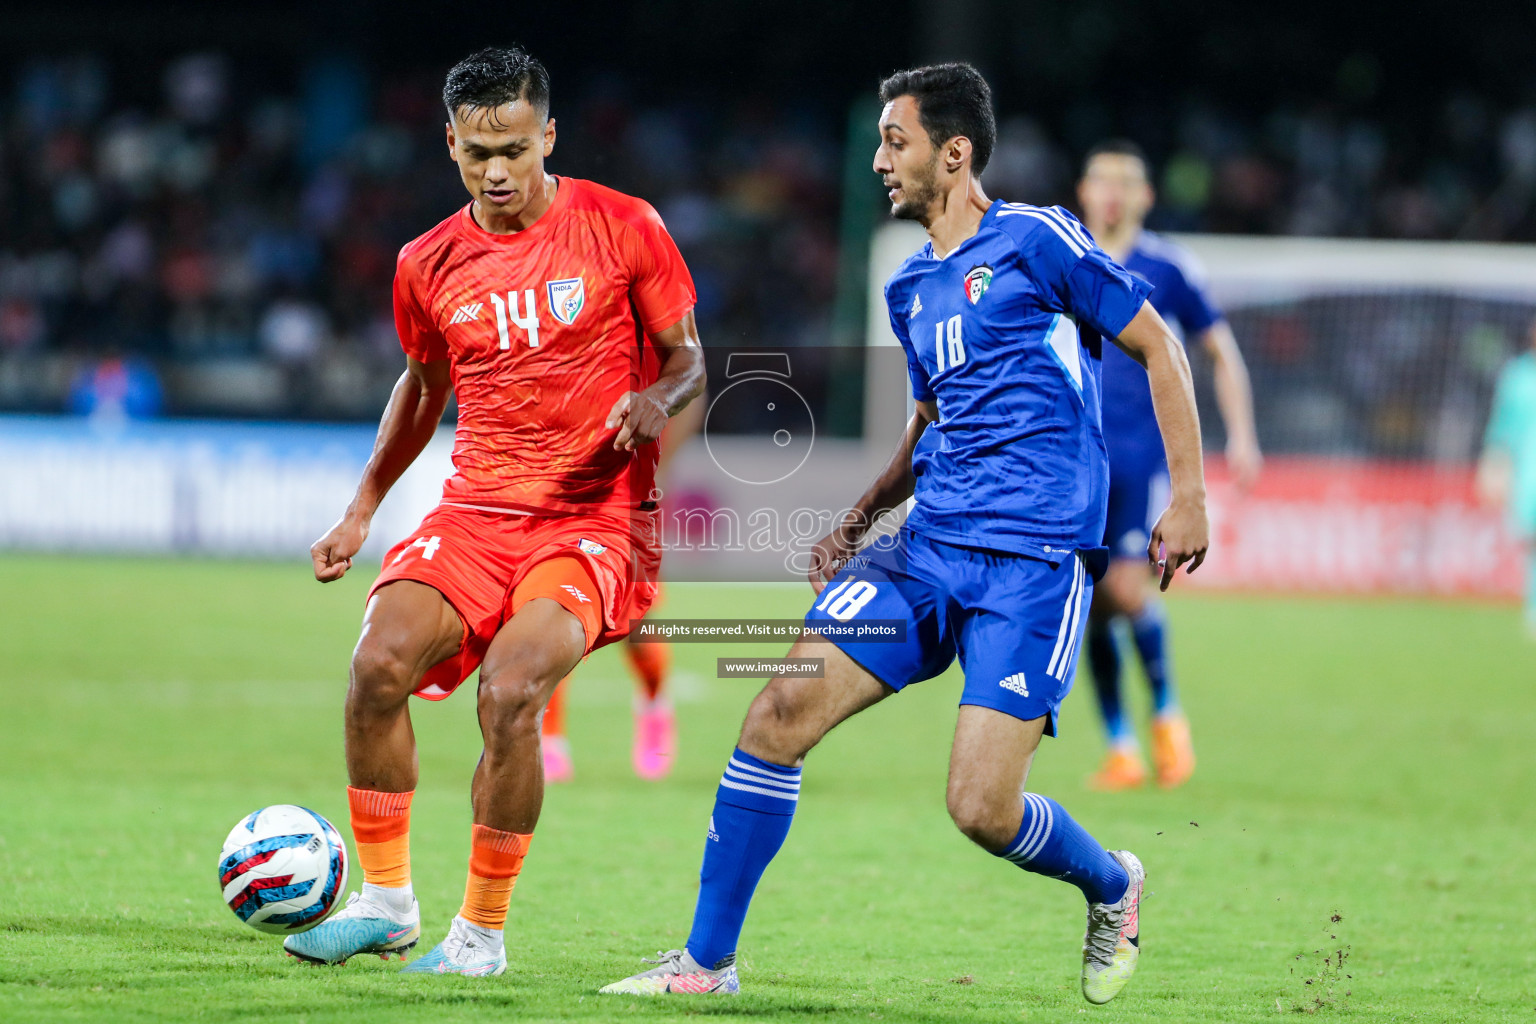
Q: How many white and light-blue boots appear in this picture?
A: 2